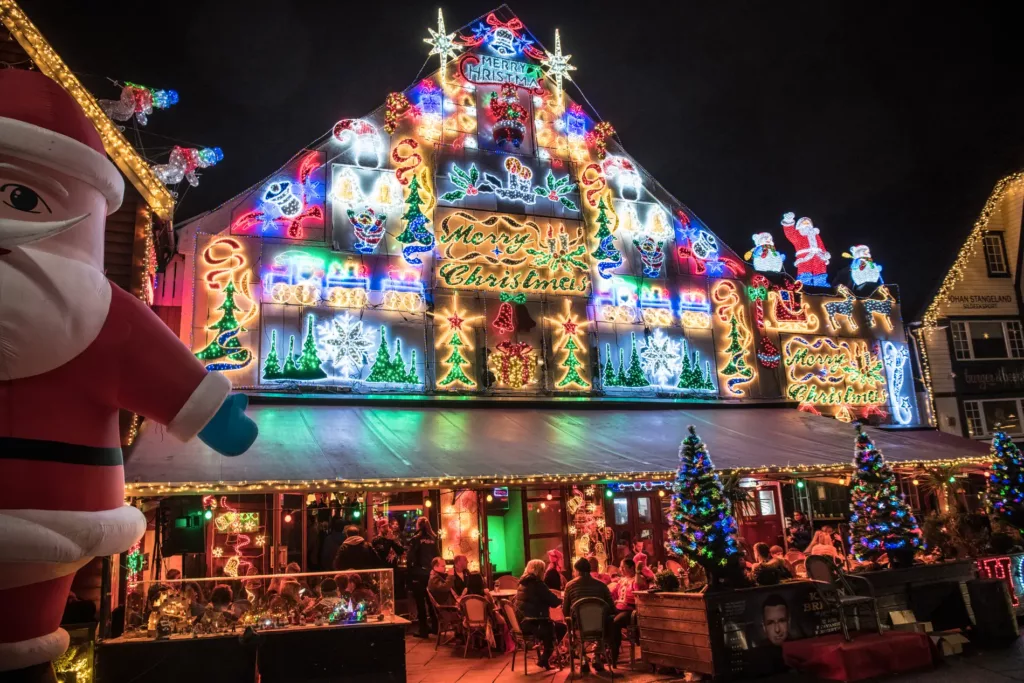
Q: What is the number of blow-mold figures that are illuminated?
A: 3